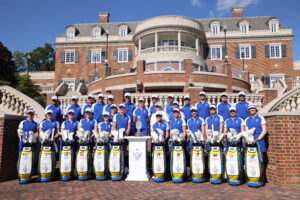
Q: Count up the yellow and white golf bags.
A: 12